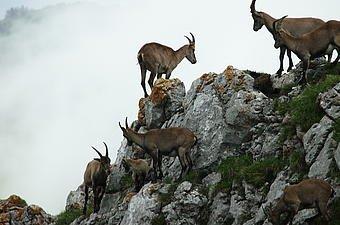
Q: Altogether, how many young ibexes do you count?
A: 1